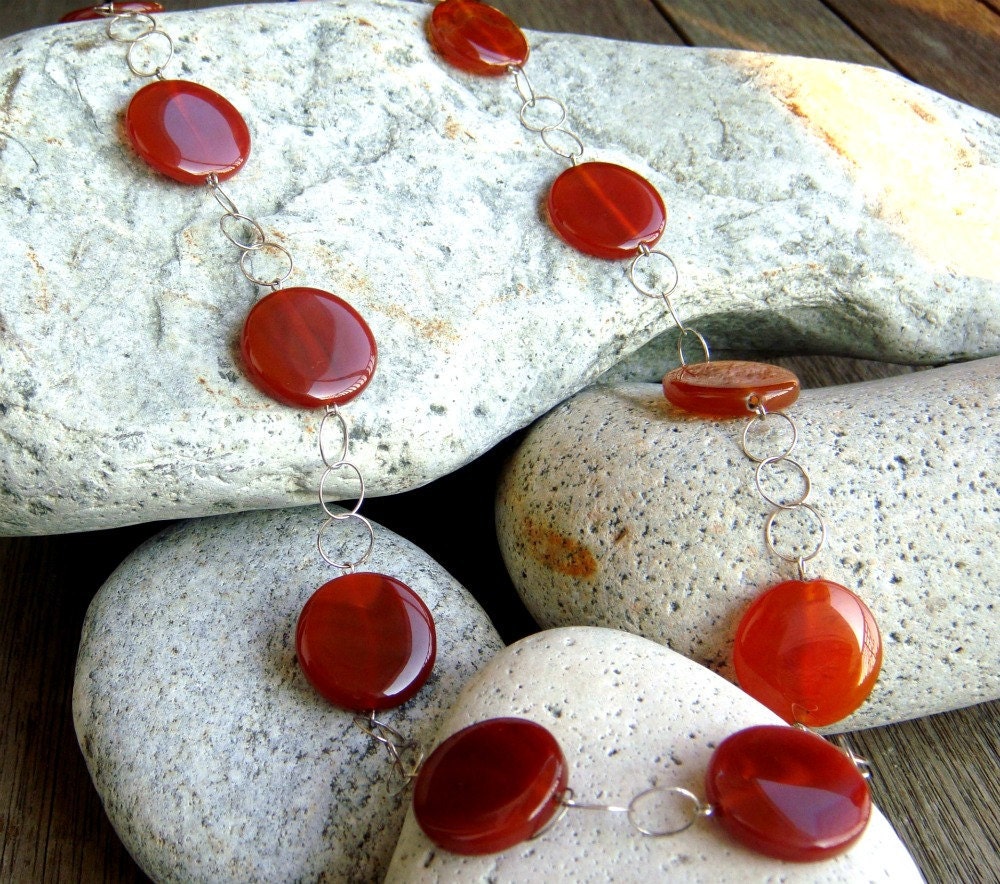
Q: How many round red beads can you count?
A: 10